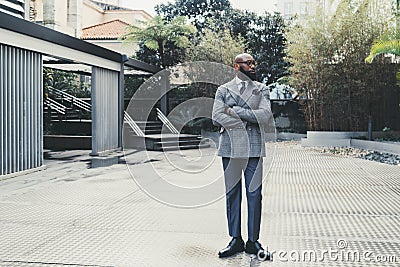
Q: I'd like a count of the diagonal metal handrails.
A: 4